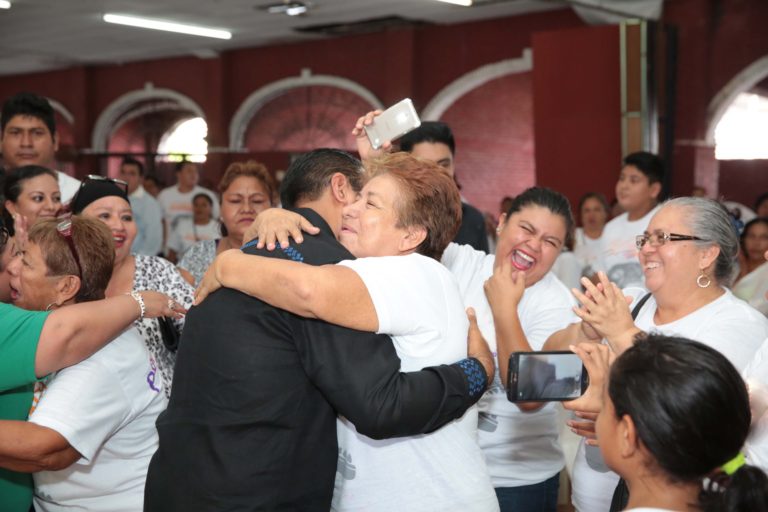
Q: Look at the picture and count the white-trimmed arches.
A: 5